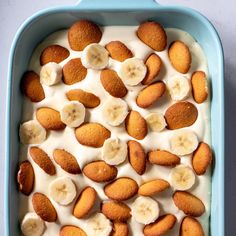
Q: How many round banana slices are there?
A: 15